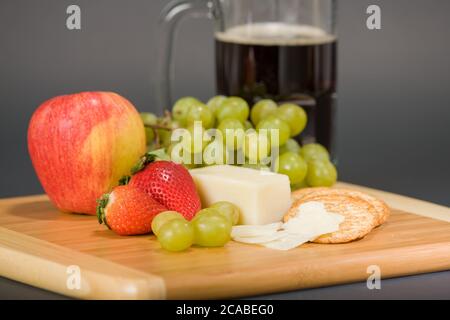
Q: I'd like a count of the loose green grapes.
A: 4